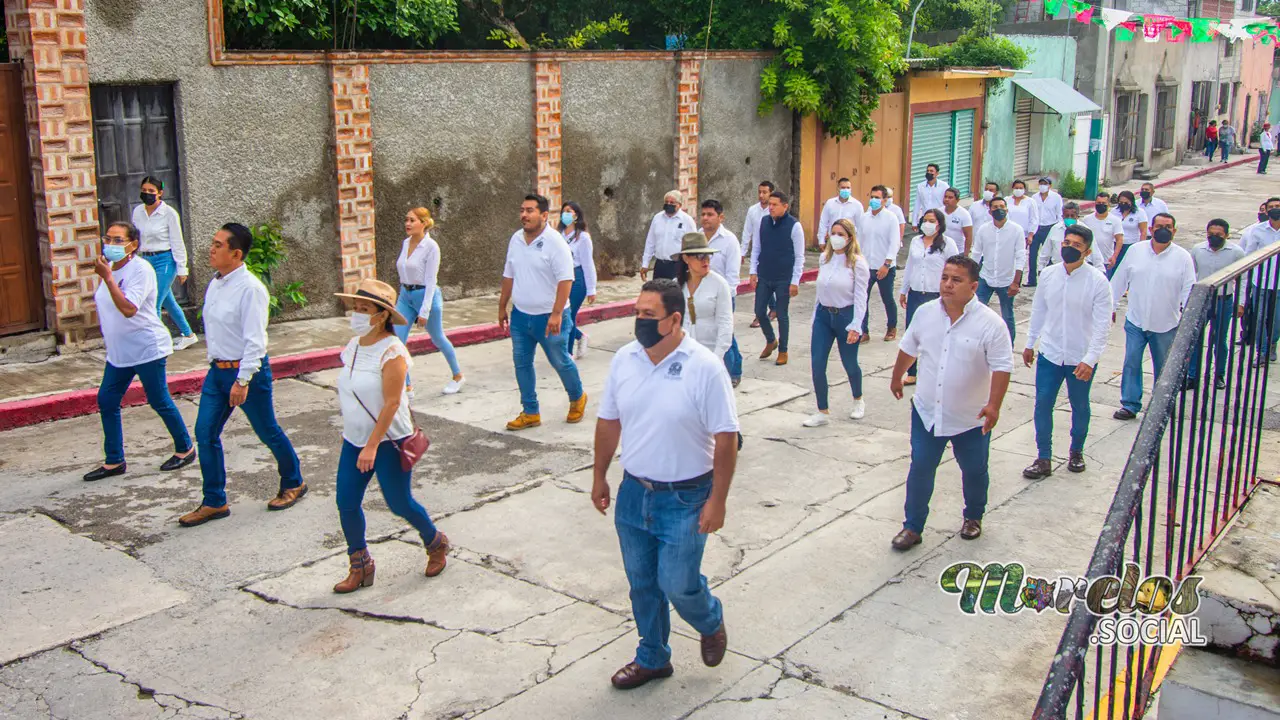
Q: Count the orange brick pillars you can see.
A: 4